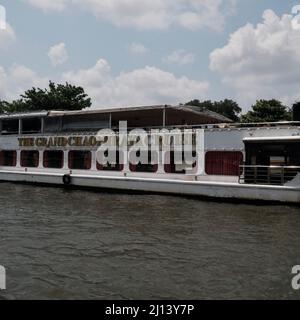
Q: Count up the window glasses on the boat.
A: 8